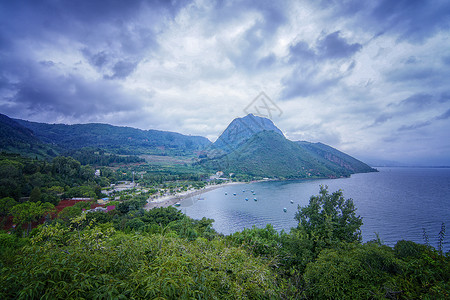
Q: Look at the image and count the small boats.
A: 11